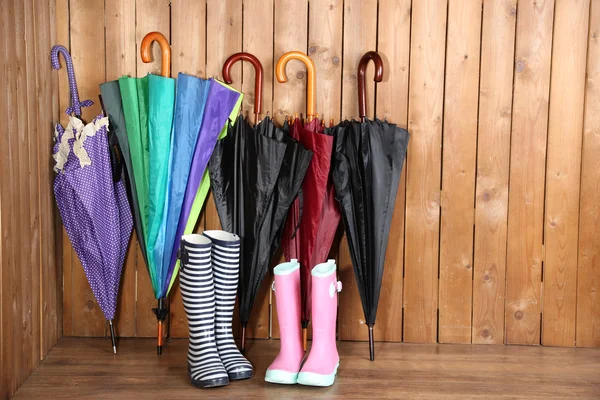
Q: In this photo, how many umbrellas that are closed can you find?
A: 5